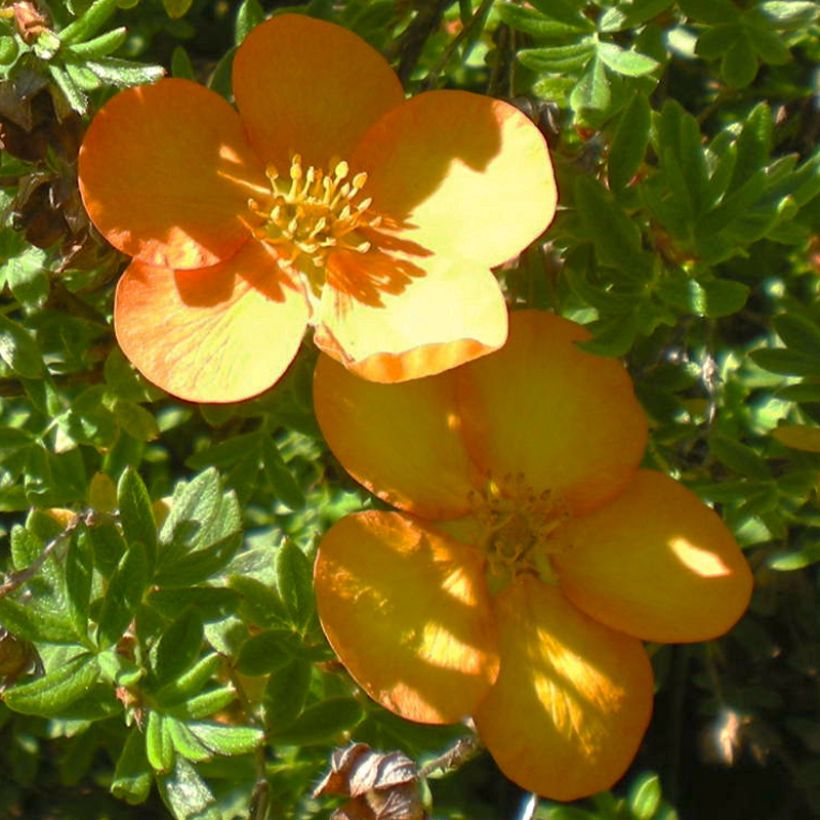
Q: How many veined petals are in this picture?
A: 10